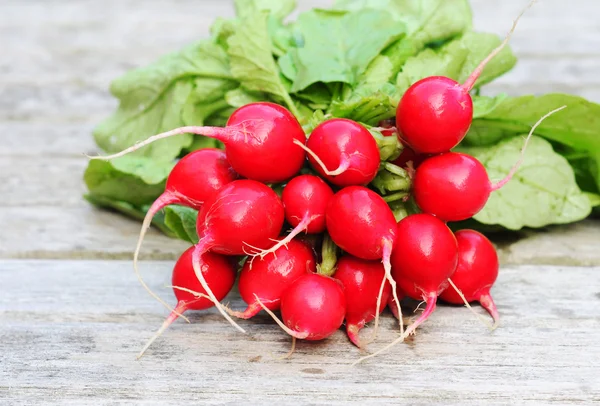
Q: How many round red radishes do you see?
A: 14